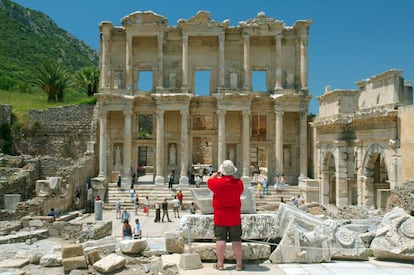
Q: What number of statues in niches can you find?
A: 4